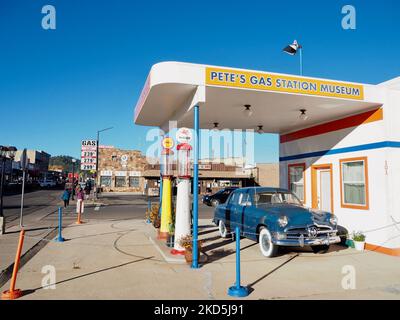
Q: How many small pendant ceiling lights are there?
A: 4